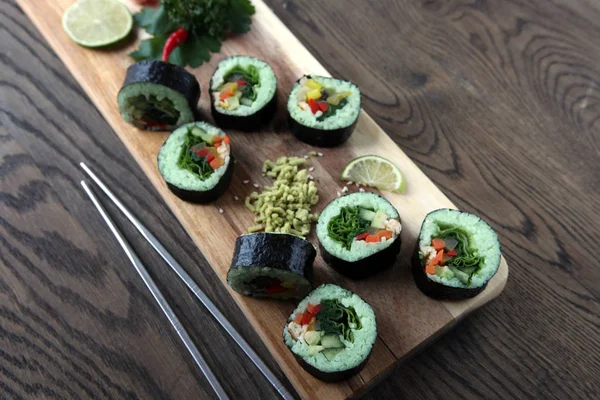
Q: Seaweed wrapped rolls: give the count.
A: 8